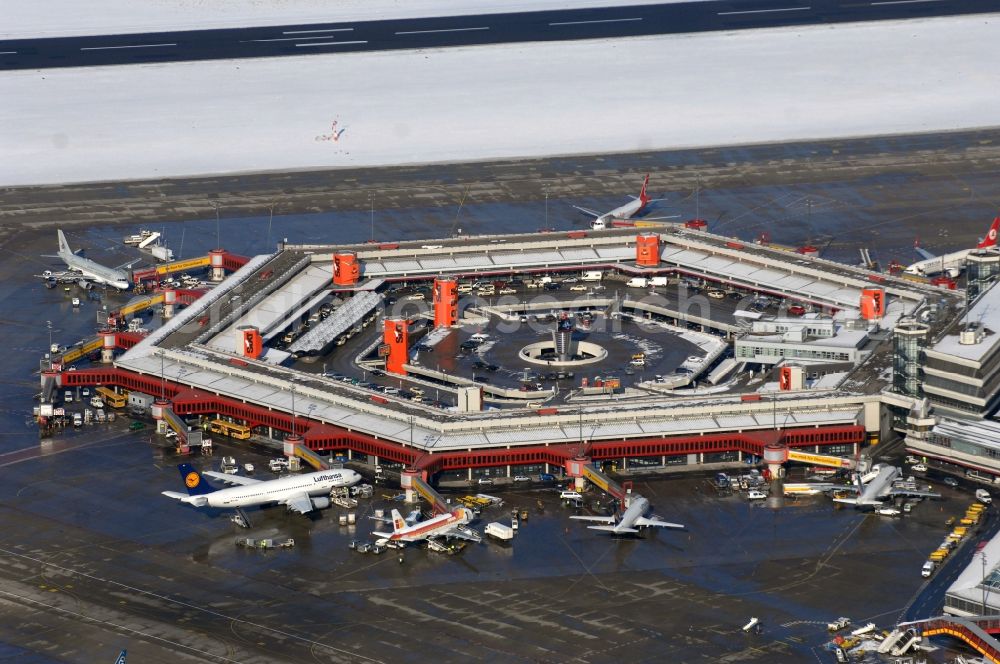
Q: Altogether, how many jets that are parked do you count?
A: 7